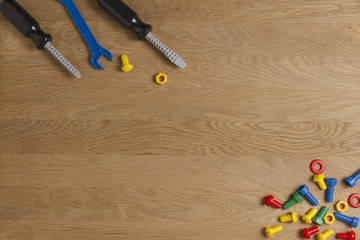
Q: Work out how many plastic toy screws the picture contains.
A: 15